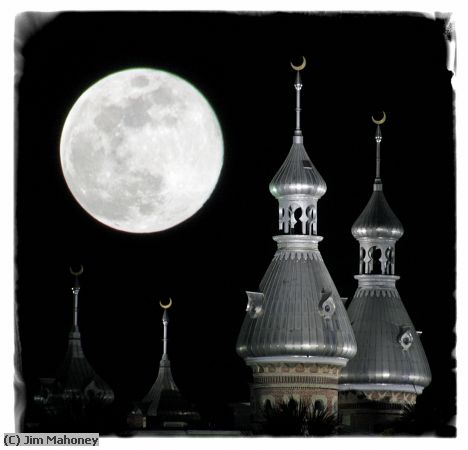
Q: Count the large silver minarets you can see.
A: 2